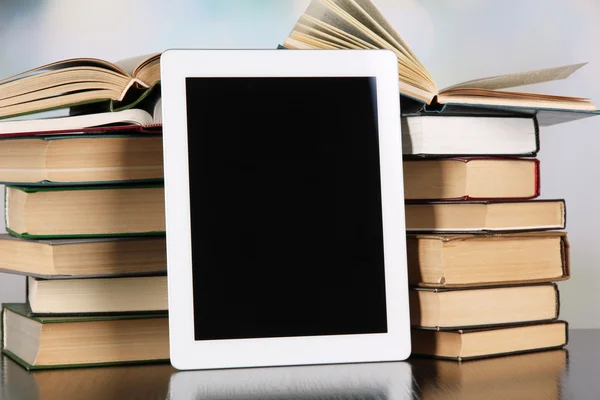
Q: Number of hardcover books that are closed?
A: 11